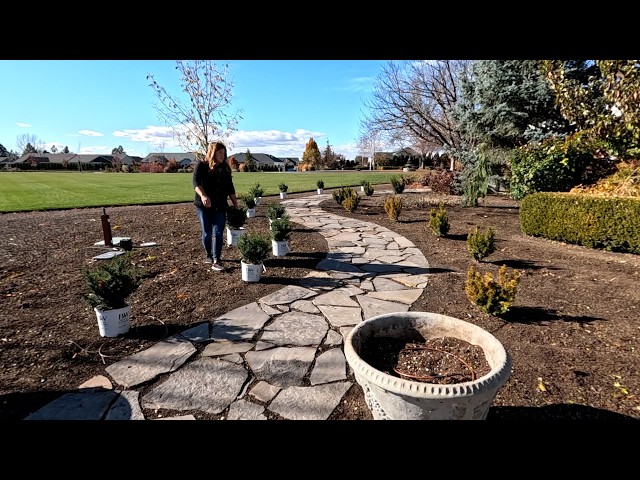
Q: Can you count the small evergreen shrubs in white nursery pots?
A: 10